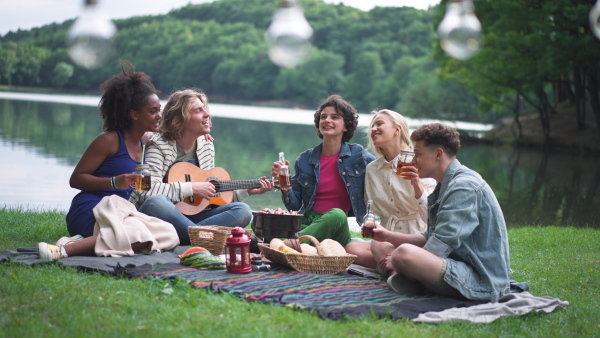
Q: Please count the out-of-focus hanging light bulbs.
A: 4